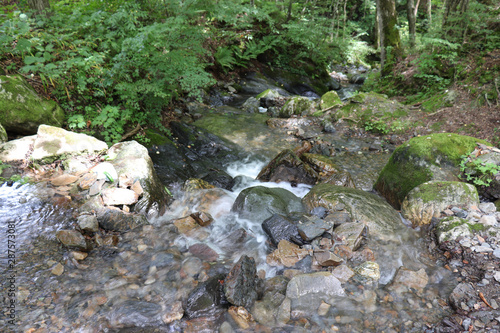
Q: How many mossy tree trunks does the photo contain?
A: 1